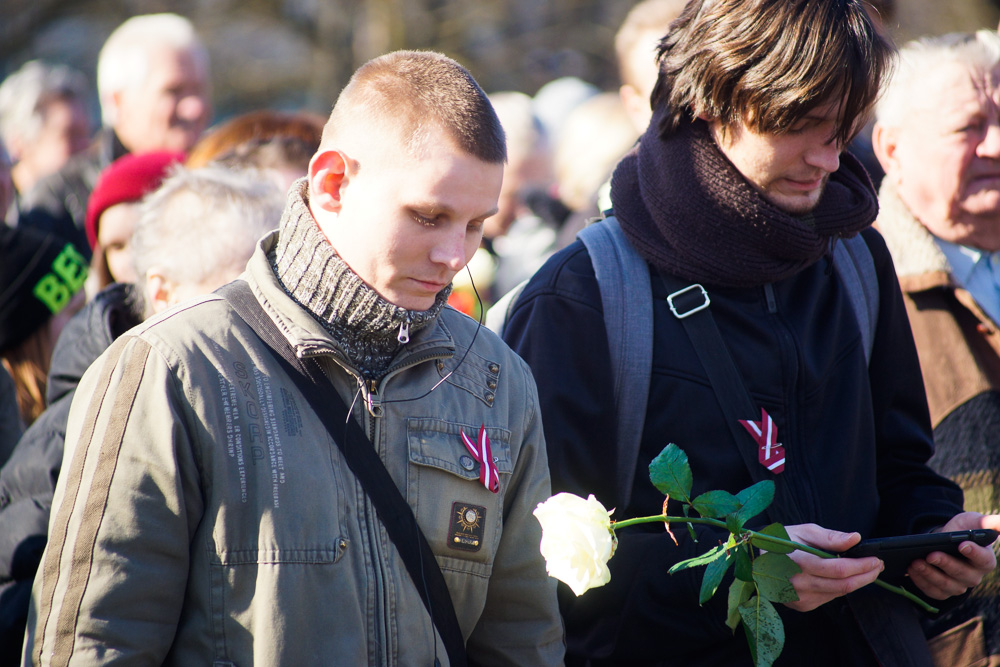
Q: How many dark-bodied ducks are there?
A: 0